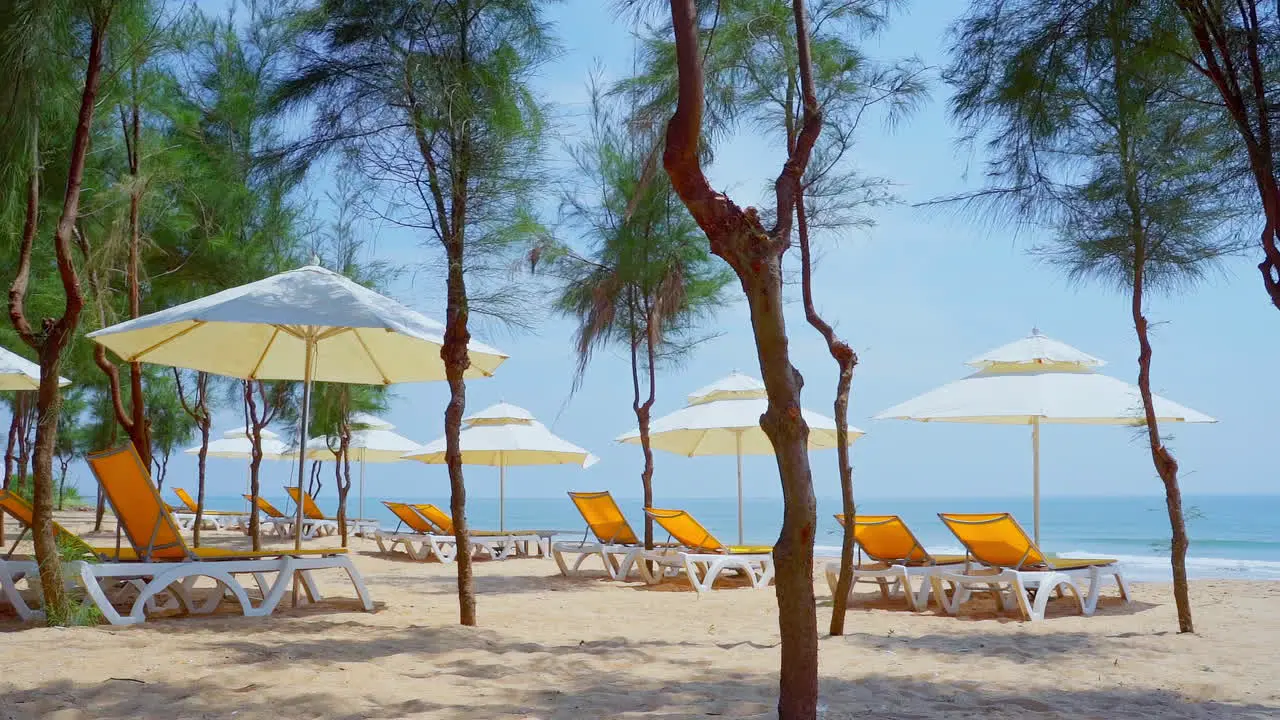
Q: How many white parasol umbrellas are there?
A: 7